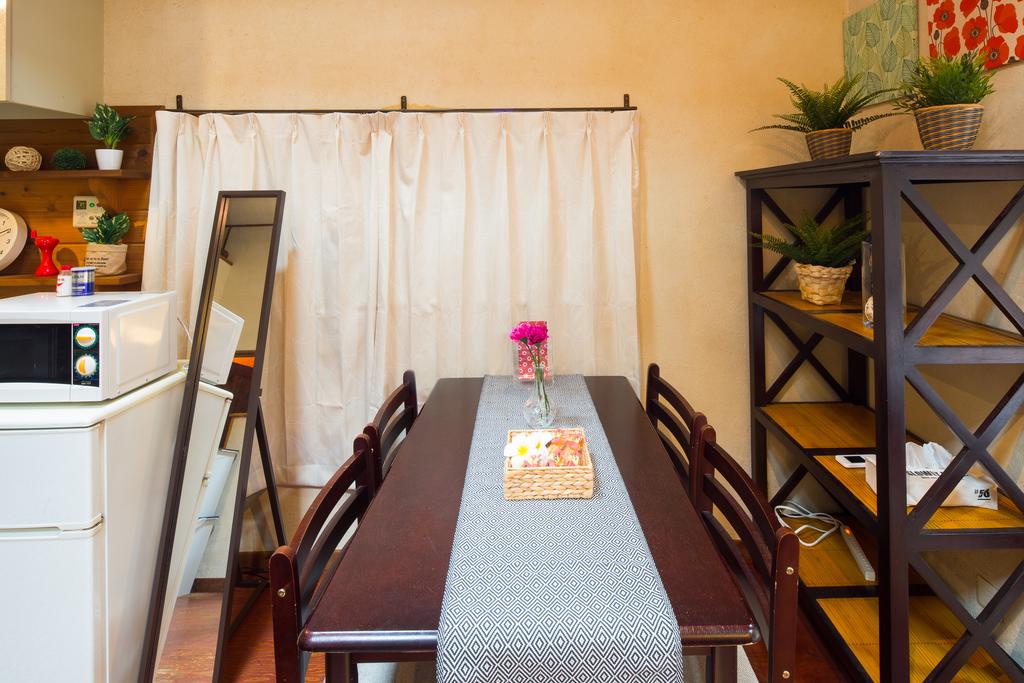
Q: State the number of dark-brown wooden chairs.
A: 4